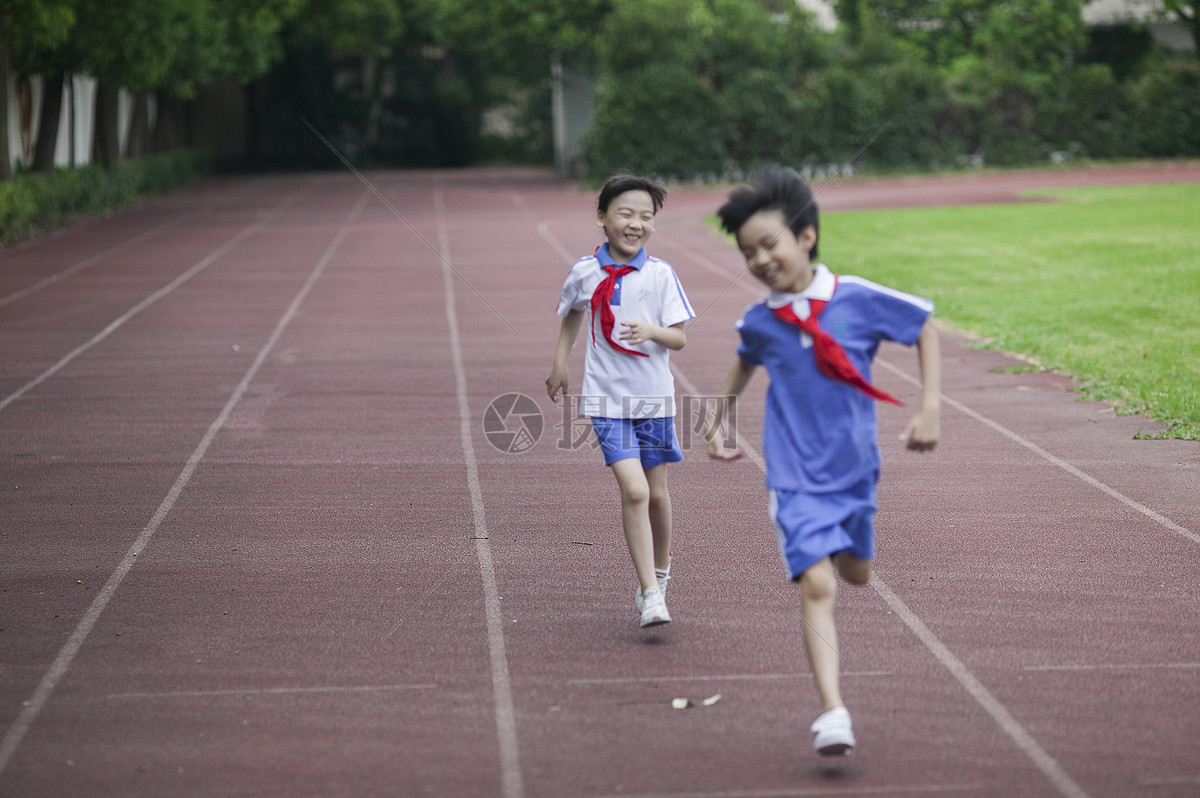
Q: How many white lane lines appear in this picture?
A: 6